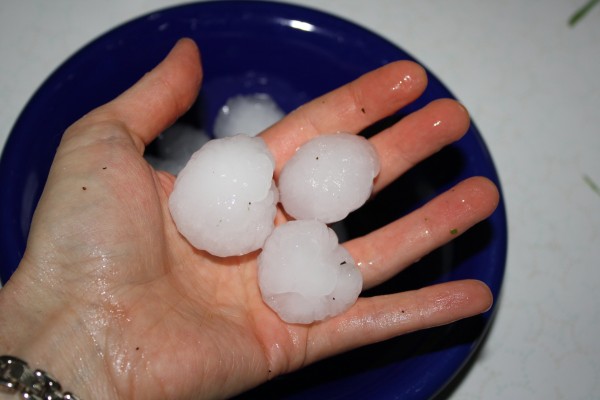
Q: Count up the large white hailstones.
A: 3